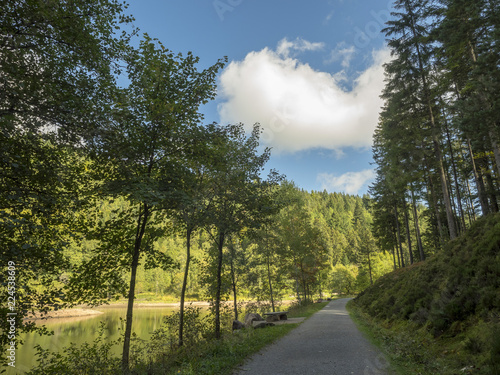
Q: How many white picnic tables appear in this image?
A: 0